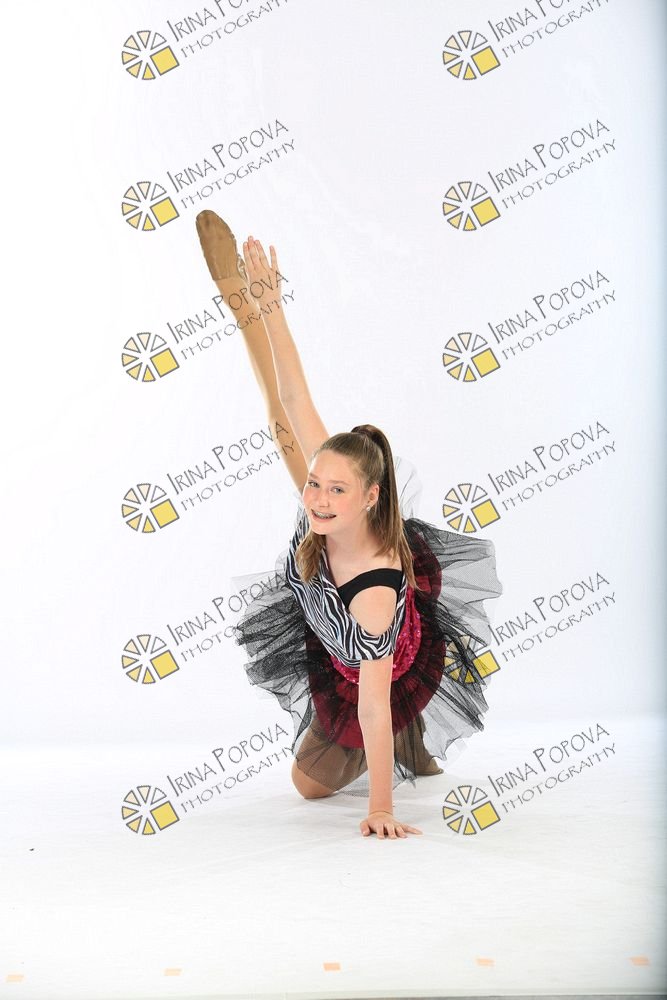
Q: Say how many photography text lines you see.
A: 12